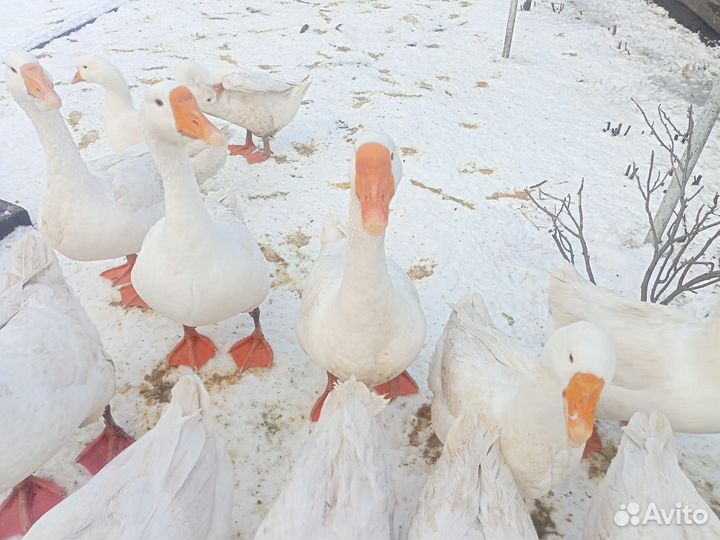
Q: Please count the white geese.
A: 12